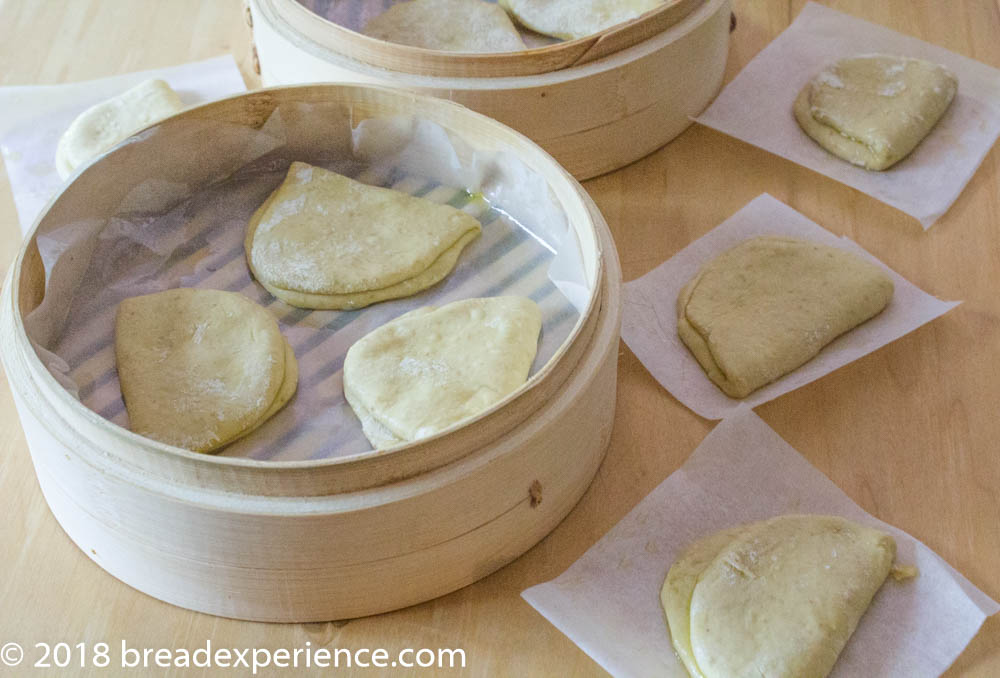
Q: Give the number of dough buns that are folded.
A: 9